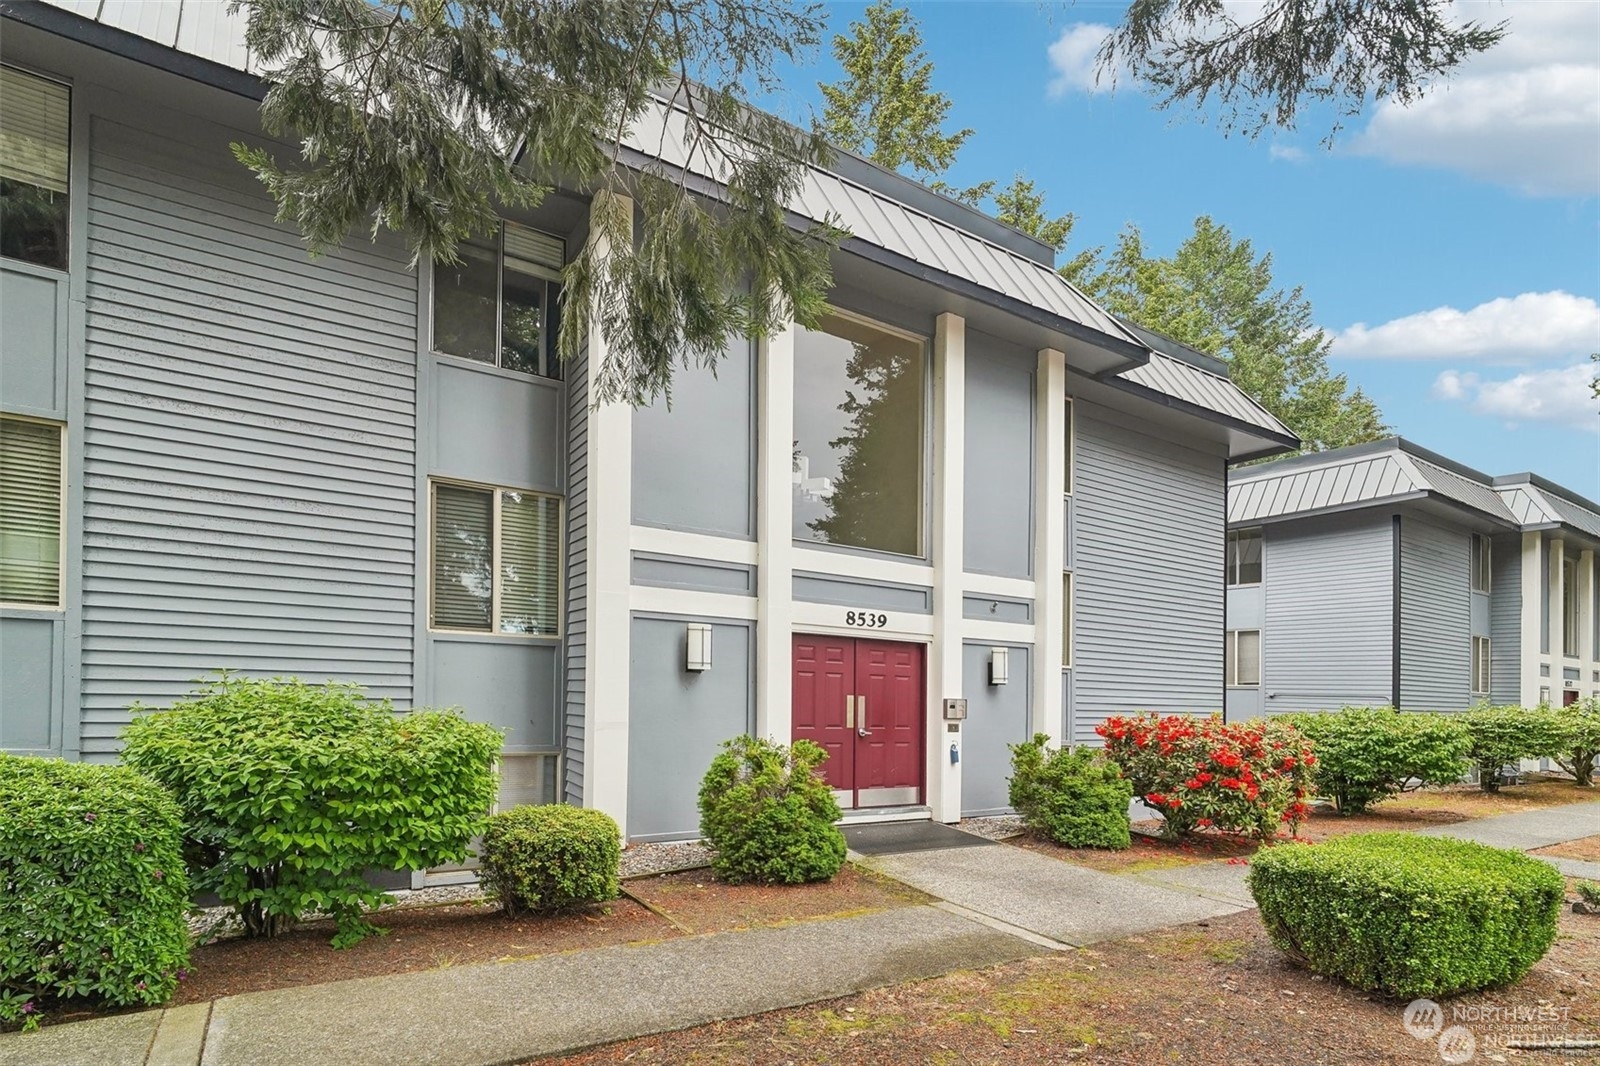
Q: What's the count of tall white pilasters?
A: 7